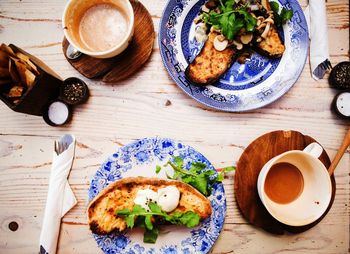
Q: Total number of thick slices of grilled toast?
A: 3